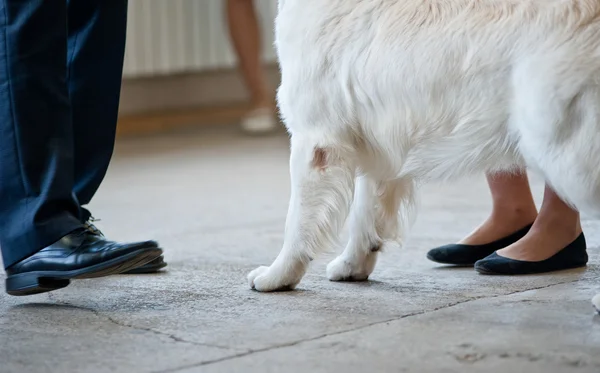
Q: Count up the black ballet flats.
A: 2